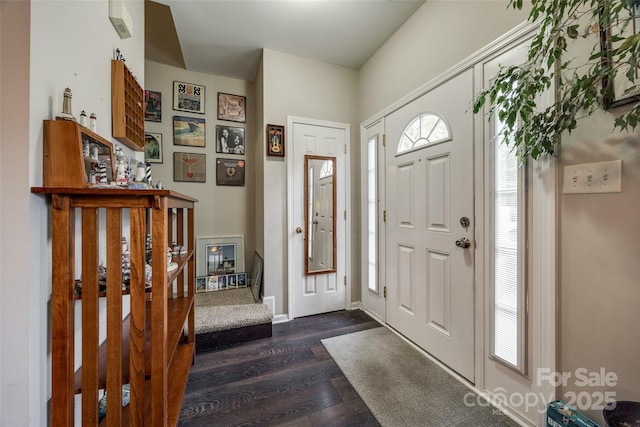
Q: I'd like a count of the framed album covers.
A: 8